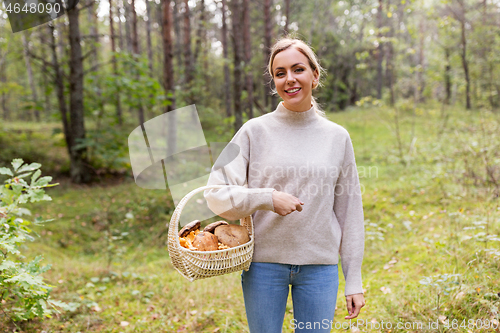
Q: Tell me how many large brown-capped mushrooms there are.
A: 4